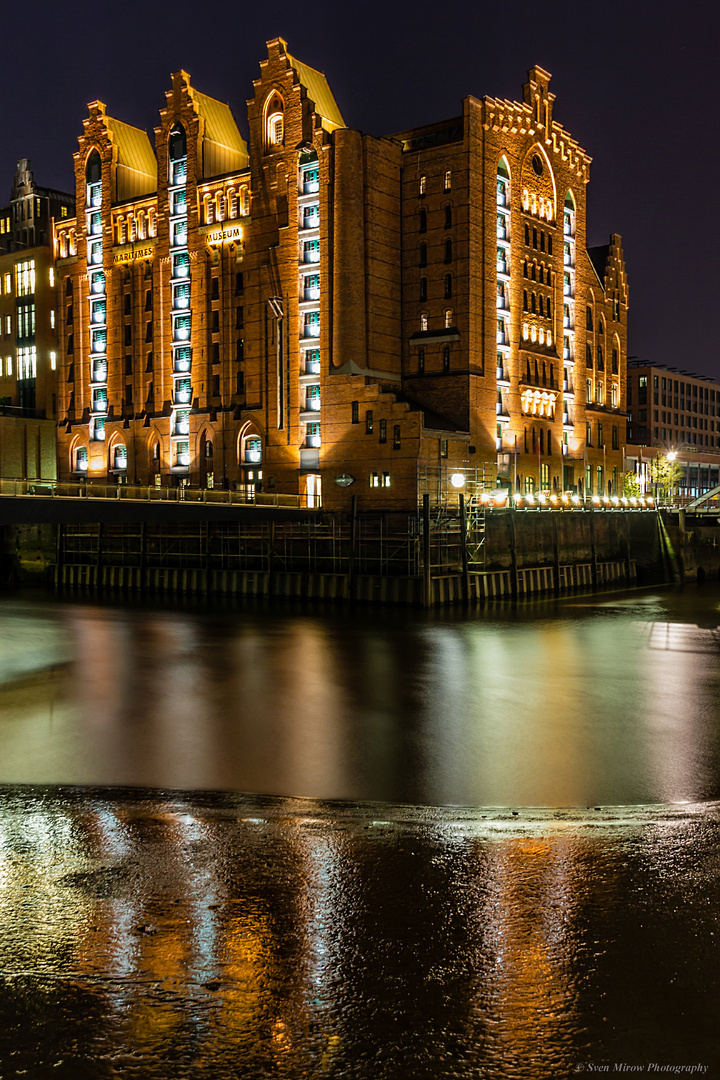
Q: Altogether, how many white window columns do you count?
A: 5